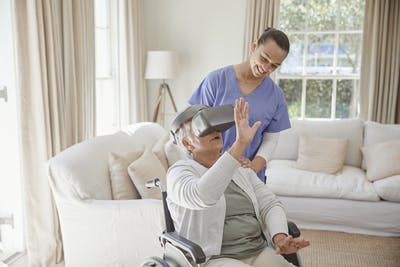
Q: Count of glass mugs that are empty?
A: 0